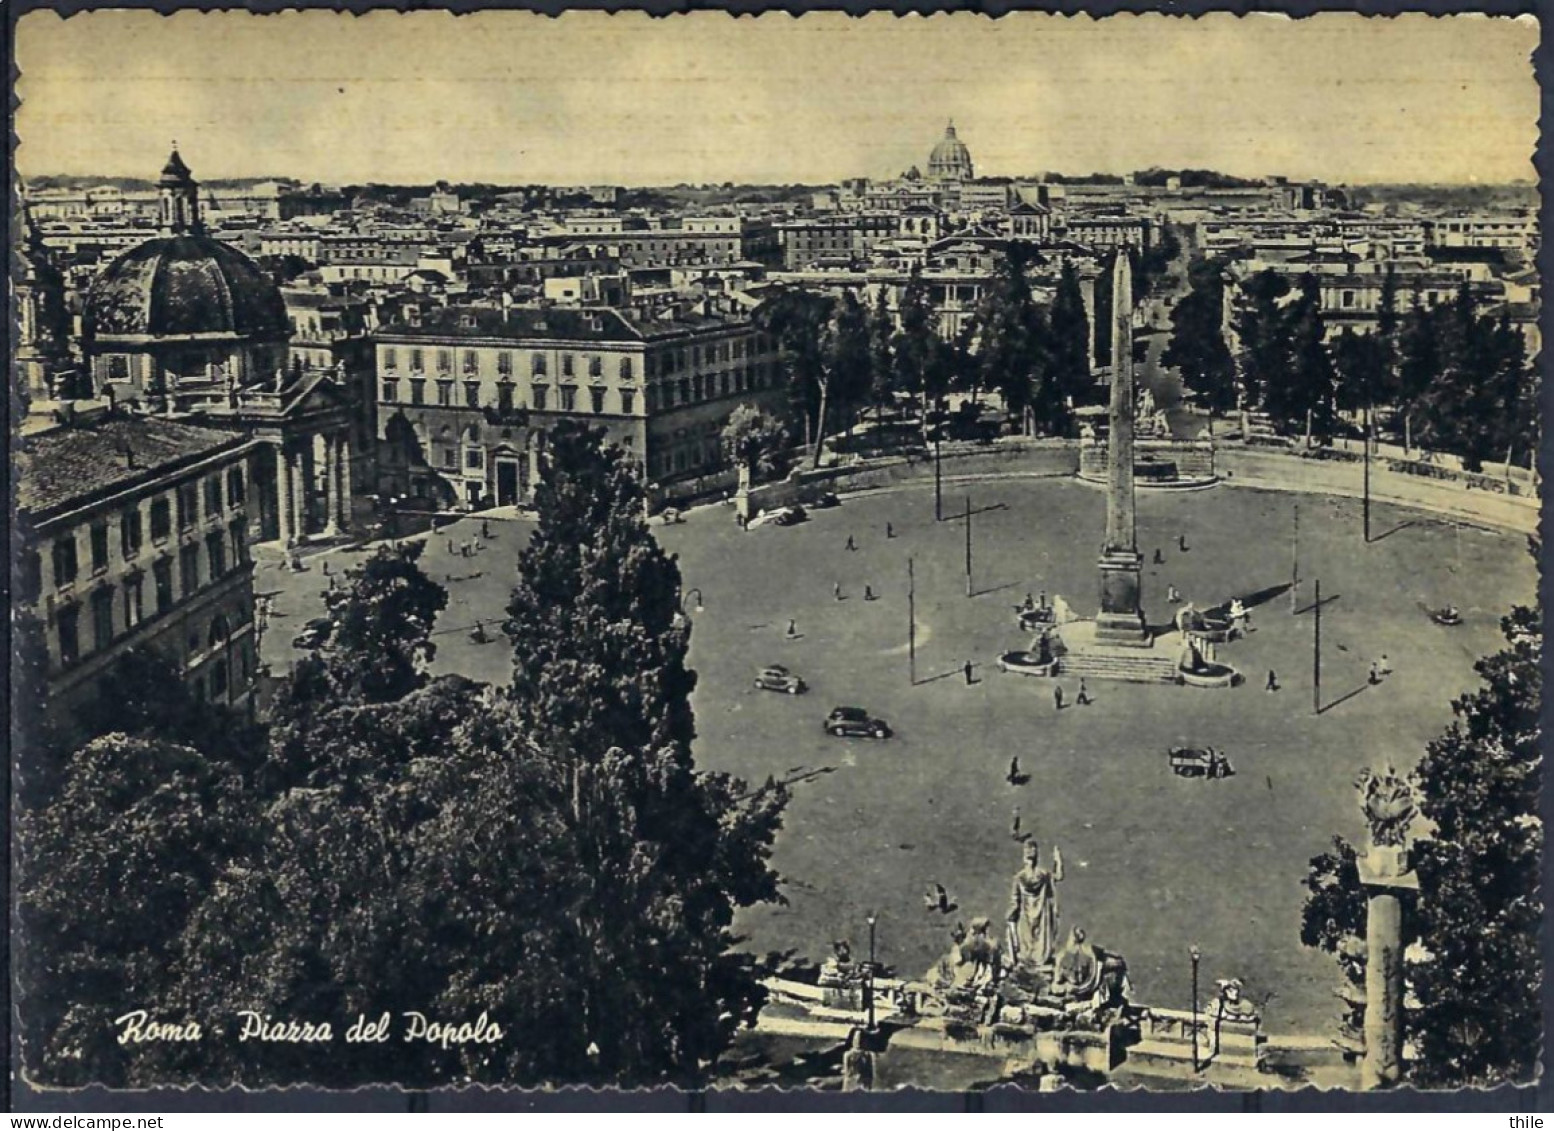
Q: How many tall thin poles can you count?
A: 6